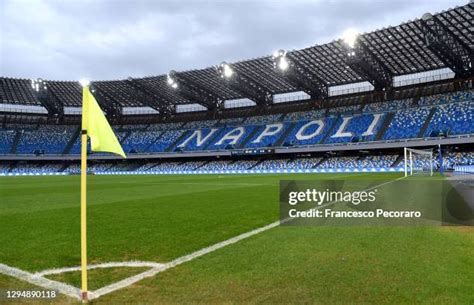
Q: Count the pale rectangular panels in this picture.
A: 8